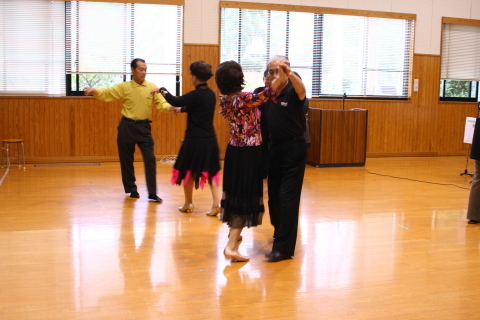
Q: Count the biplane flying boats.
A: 0